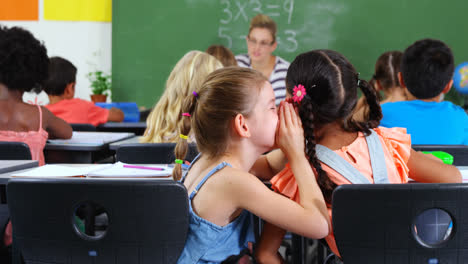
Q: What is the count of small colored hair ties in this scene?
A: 4